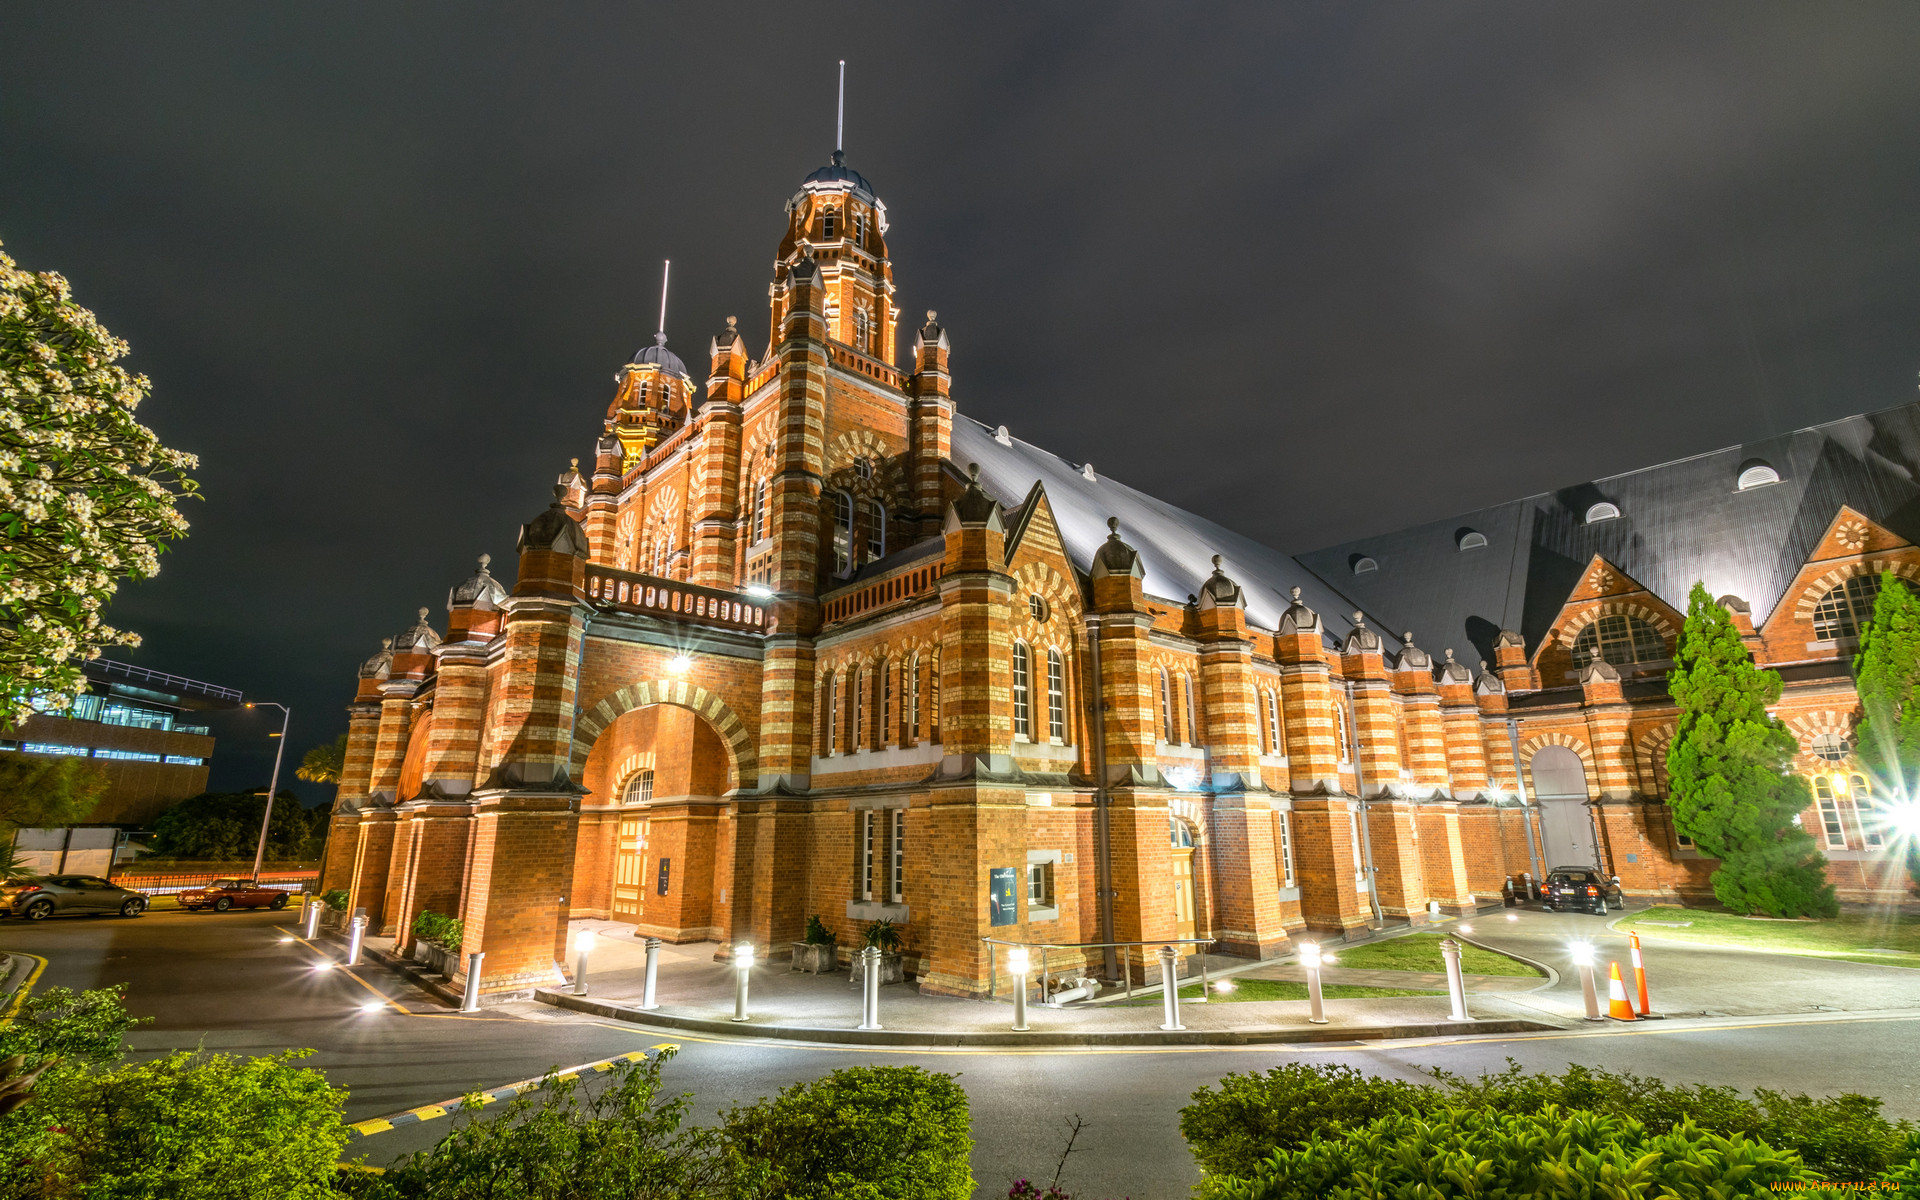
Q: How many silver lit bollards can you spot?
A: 5